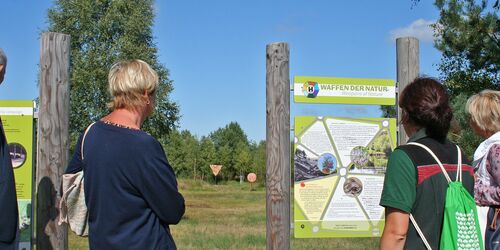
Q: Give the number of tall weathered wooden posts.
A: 3